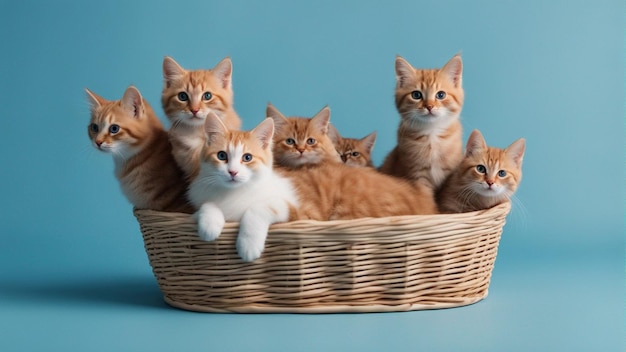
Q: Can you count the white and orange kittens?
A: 7